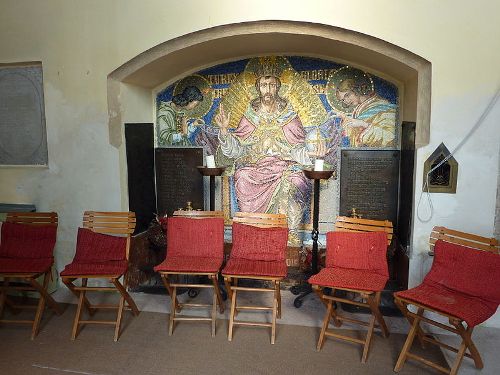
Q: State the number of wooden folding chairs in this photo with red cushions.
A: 6